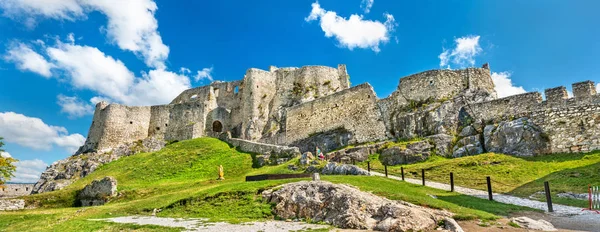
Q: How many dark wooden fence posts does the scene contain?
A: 7